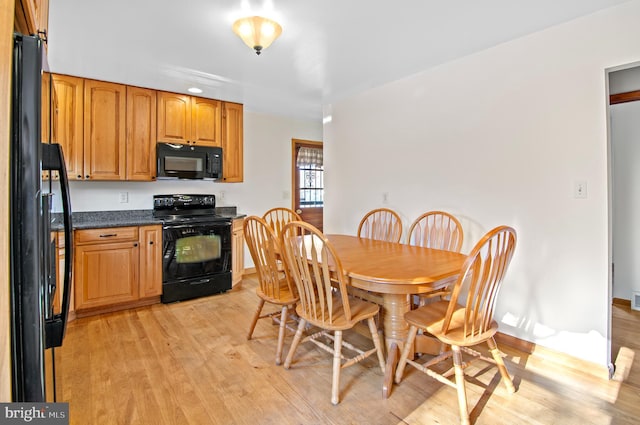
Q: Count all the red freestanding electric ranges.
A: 0